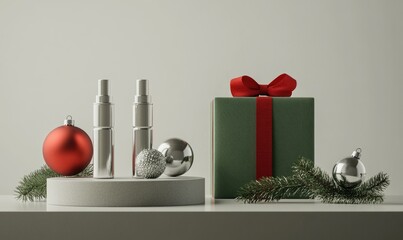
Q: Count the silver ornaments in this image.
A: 3